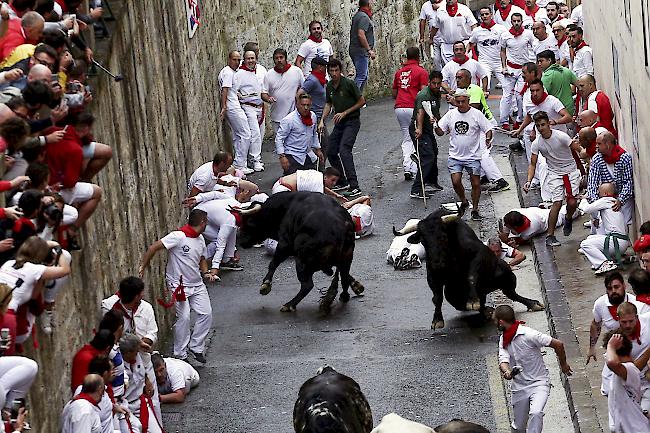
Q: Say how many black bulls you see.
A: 3